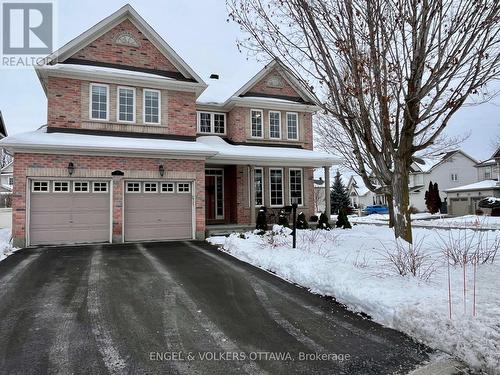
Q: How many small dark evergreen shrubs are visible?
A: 5